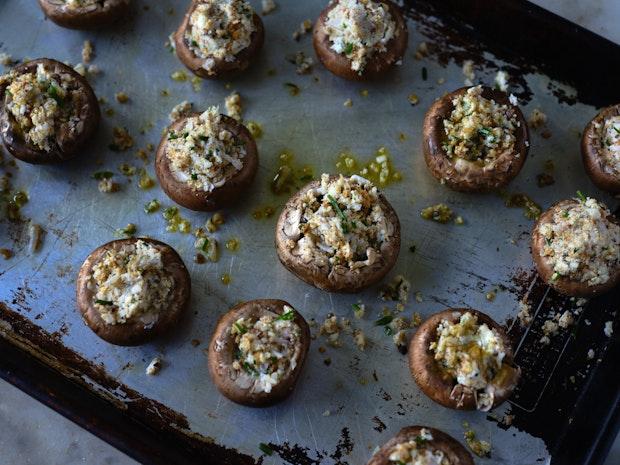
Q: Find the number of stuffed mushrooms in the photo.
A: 13